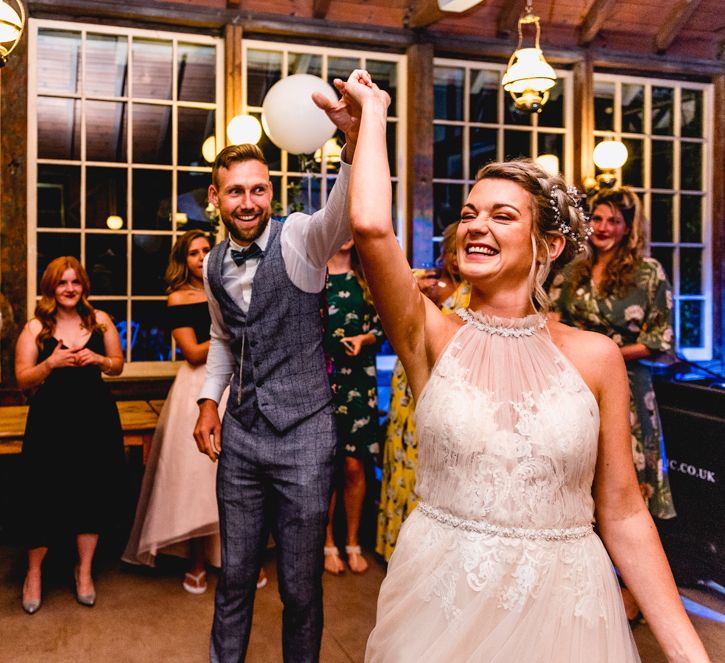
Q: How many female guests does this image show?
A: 5